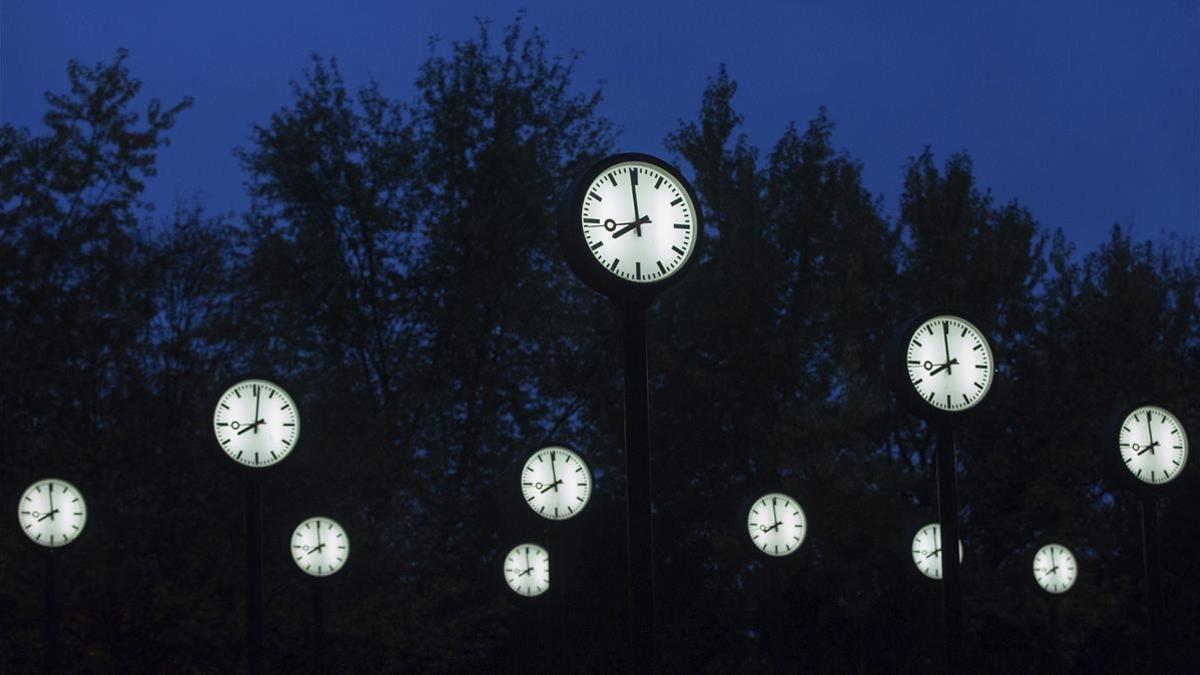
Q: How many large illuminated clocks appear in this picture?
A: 11